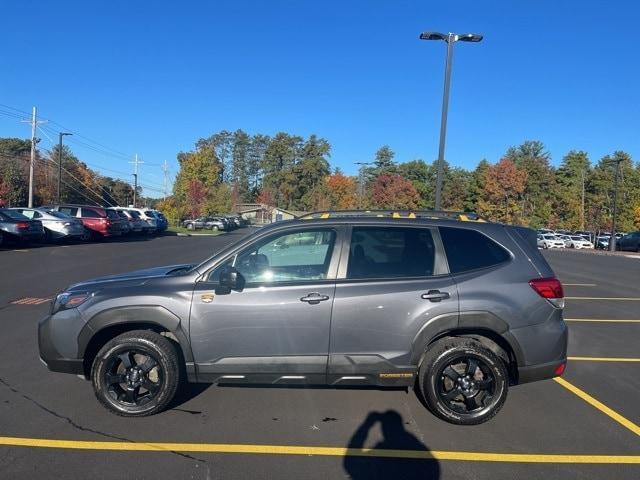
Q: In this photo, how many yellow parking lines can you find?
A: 6